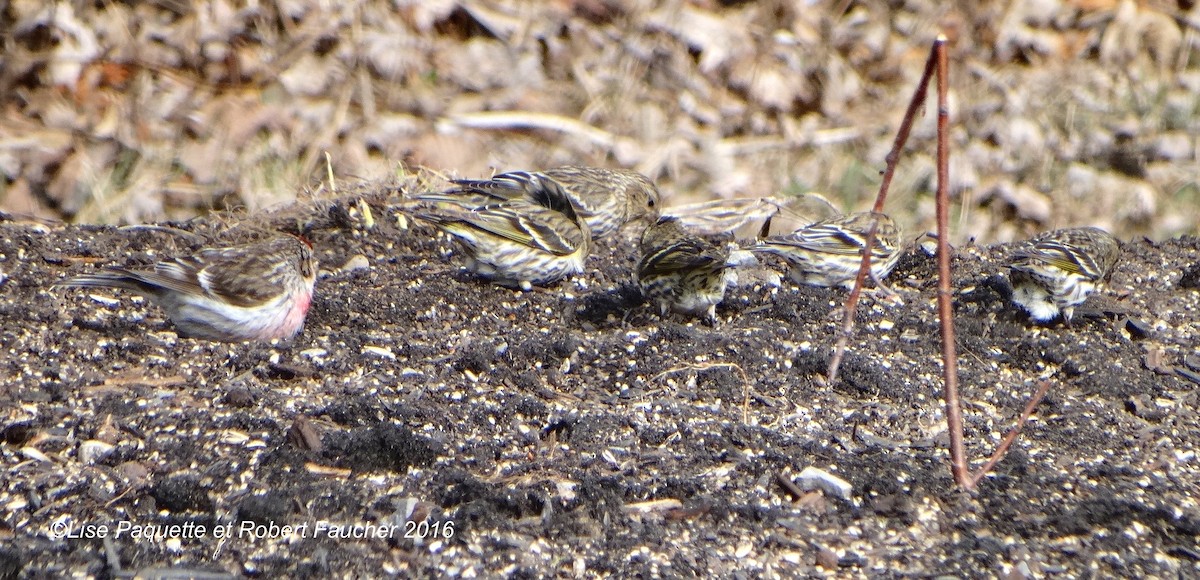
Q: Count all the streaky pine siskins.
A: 5